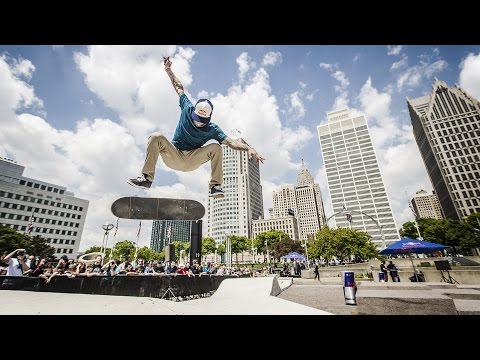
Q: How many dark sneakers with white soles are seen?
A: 2